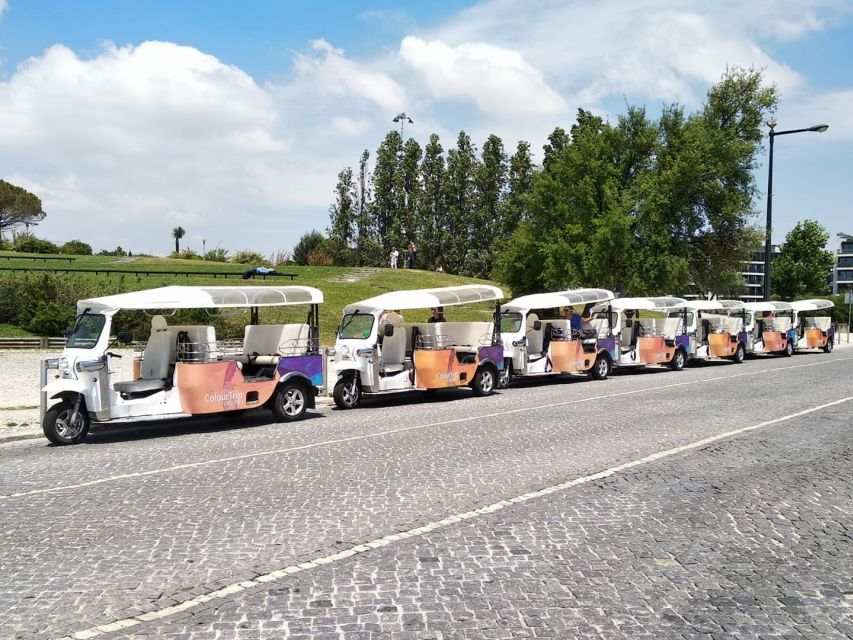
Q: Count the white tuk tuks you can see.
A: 7